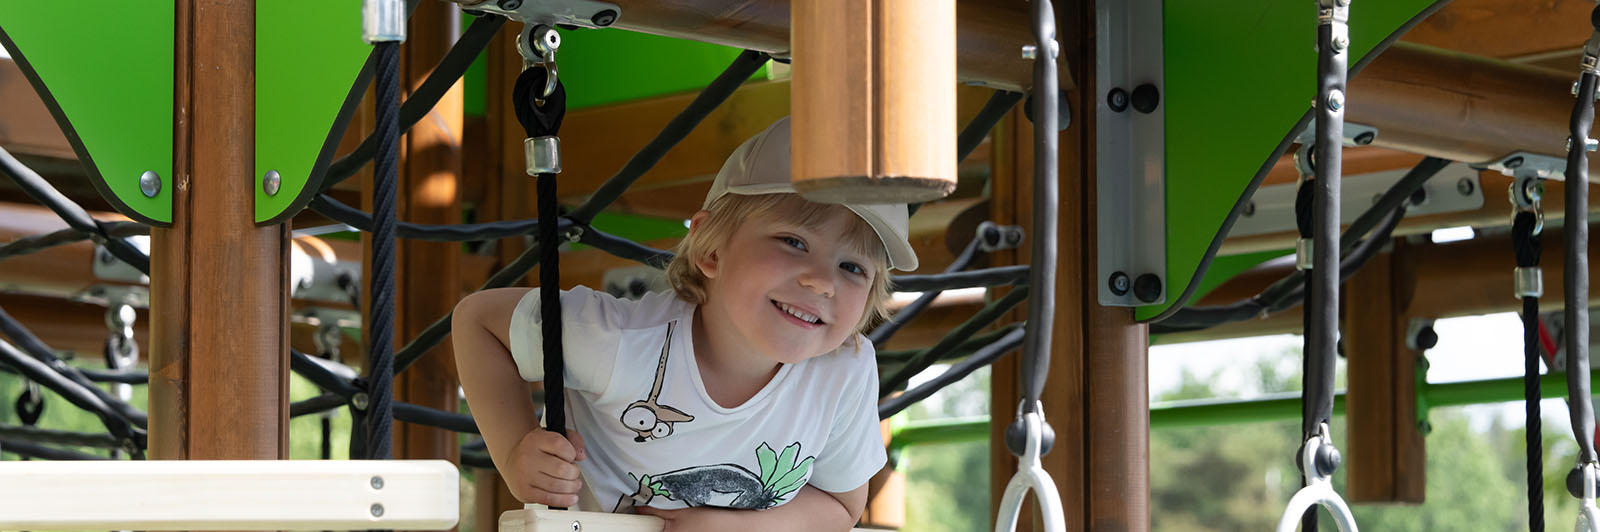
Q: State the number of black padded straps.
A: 3